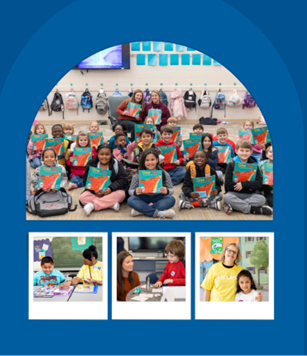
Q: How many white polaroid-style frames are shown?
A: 3